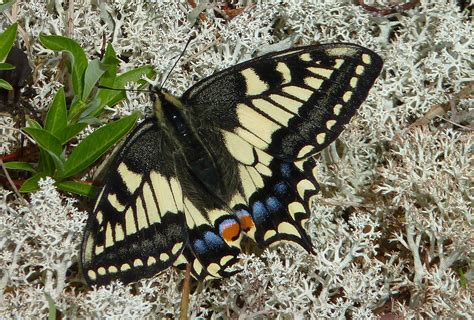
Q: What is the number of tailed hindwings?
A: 2